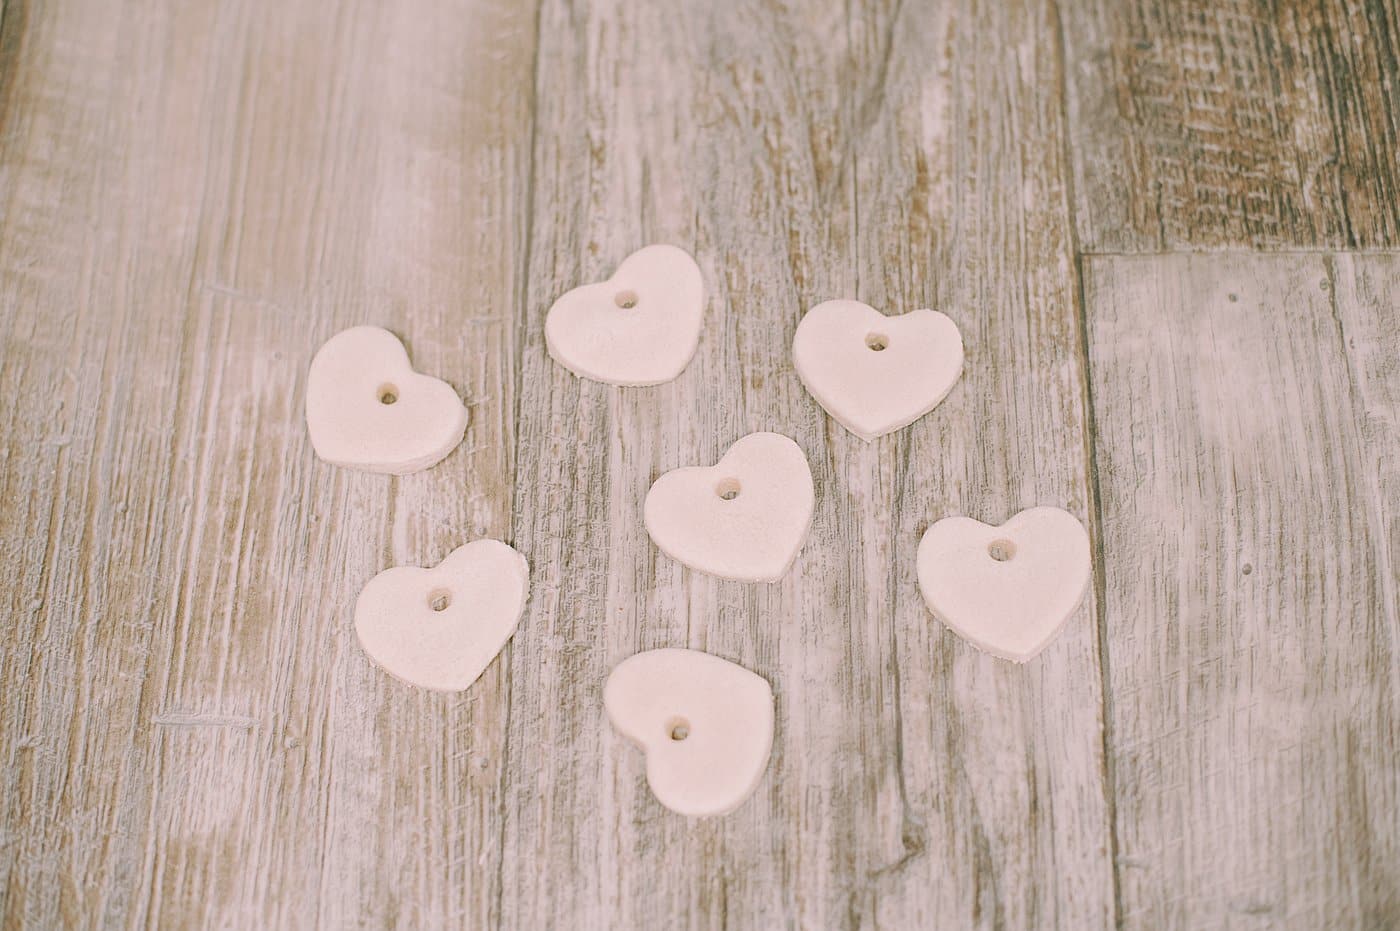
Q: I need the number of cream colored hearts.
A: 7